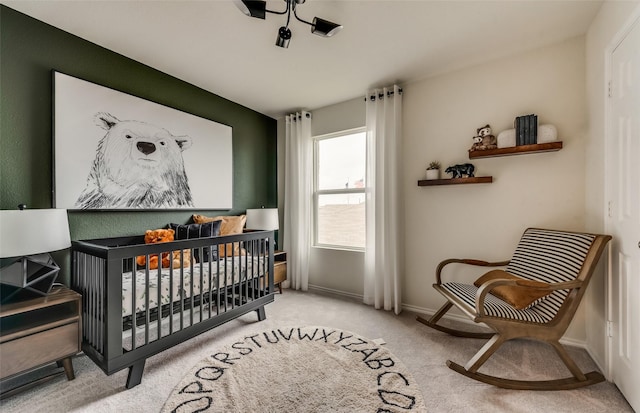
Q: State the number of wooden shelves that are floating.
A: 2